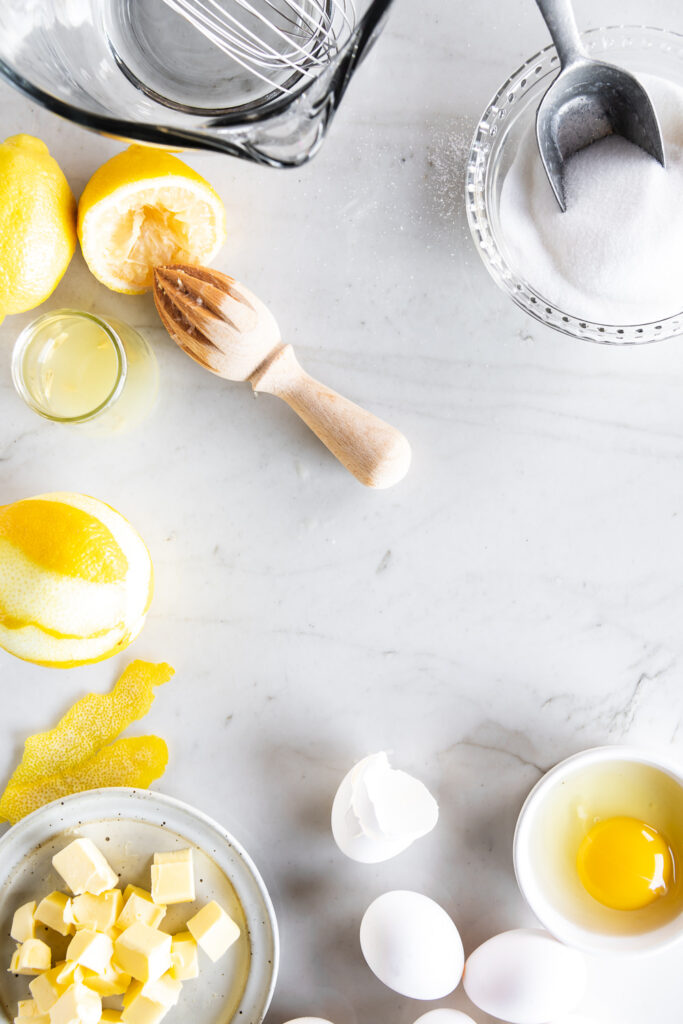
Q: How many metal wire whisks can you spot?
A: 1